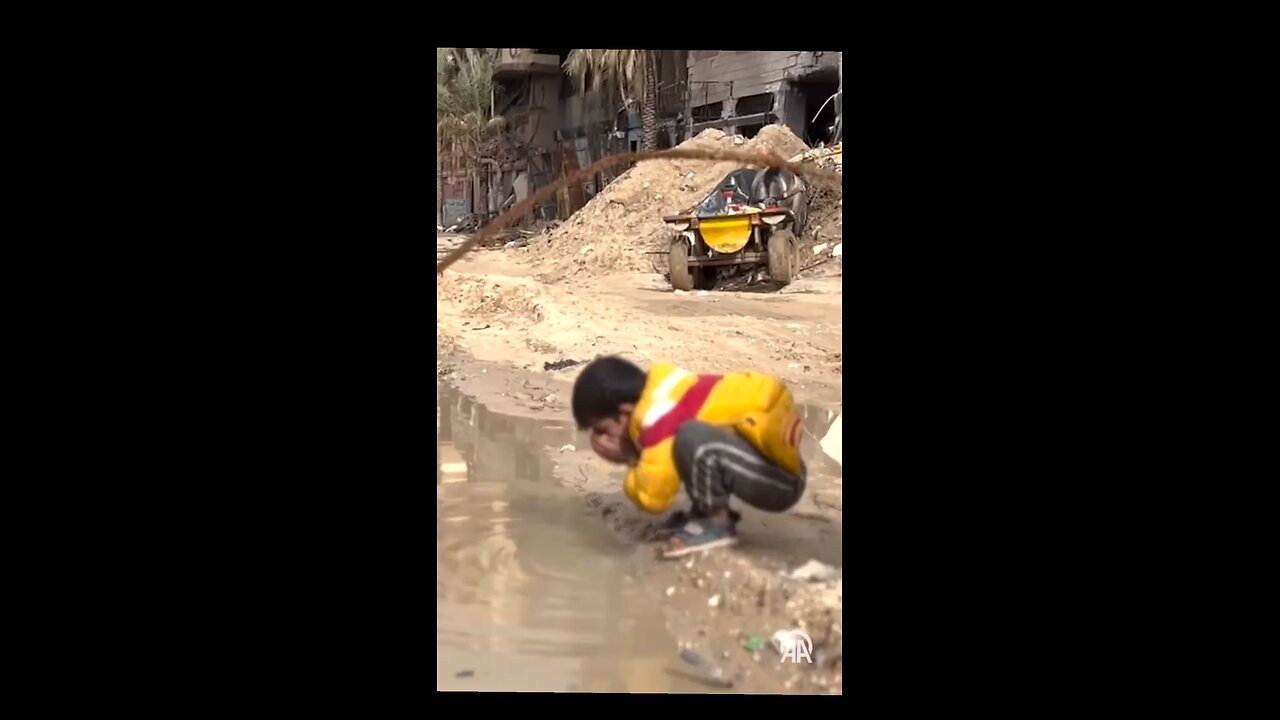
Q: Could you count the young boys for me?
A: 1